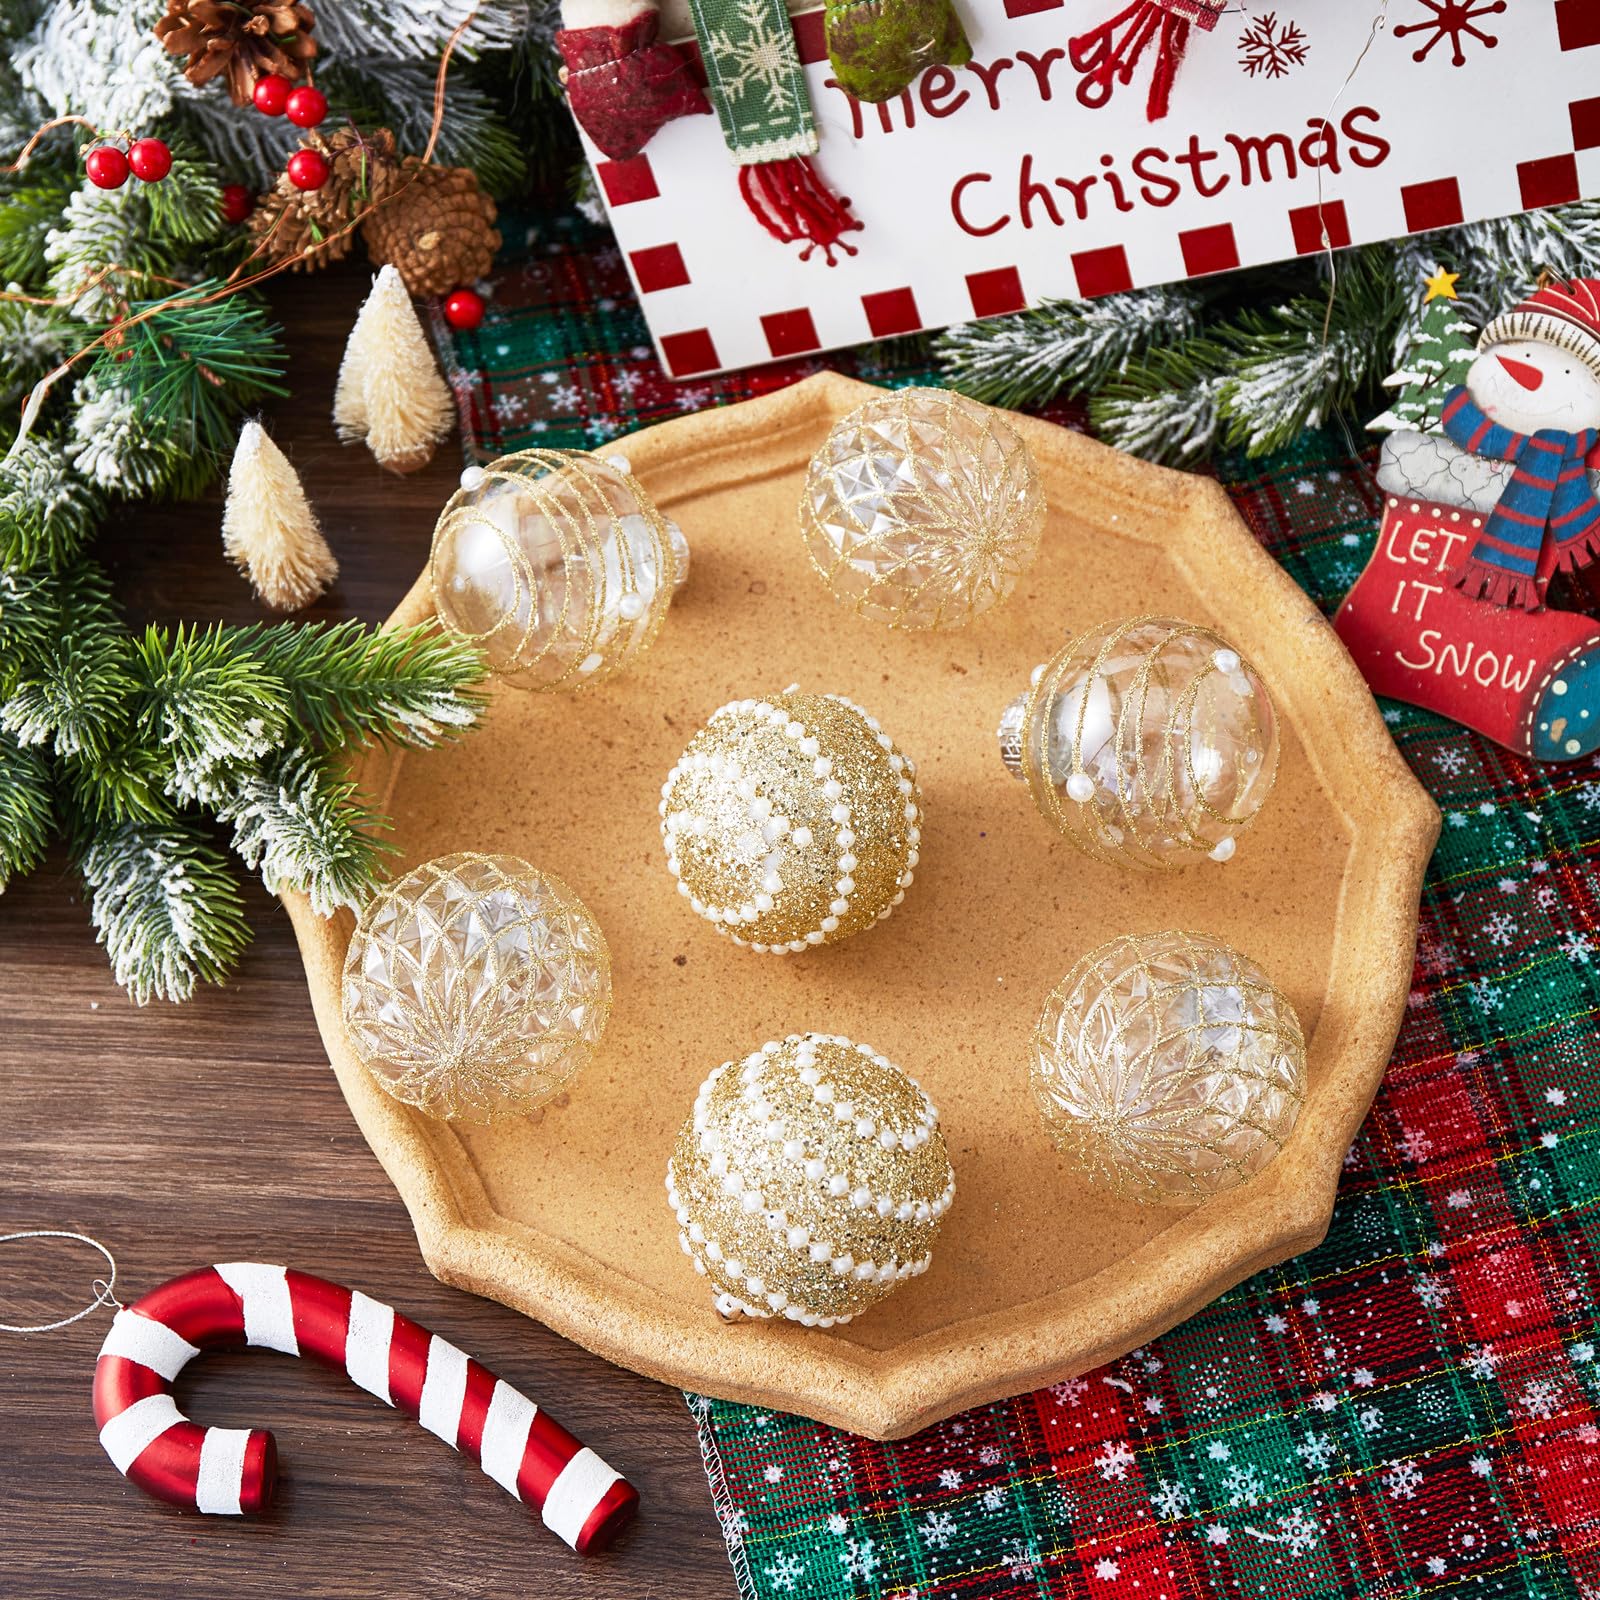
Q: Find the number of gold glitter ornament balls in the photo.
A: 2